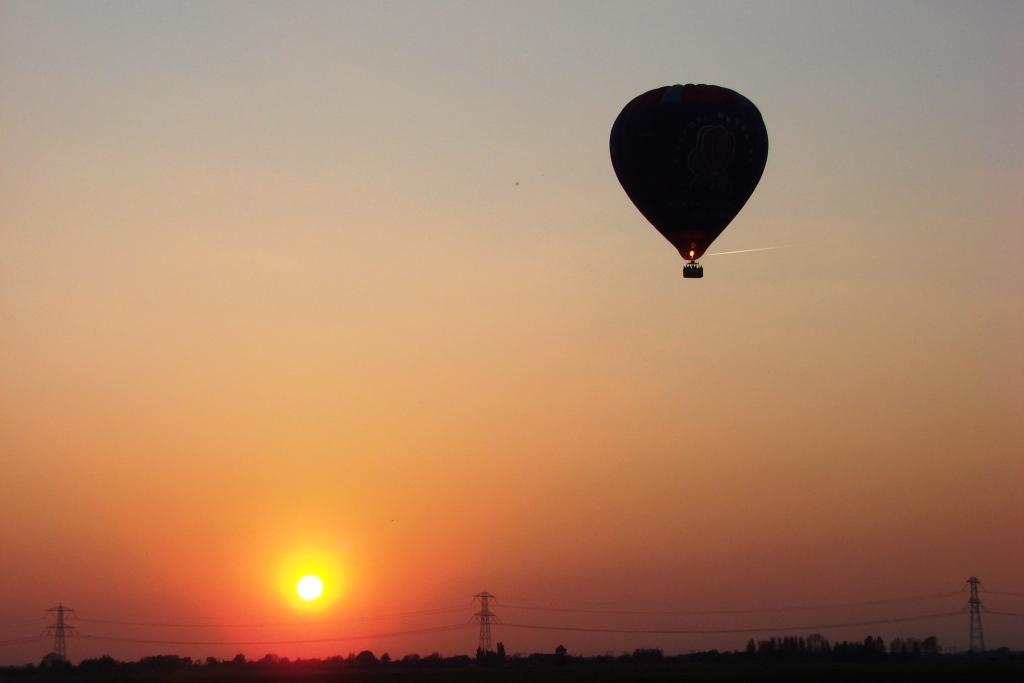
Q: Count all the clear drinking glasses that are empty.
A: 0